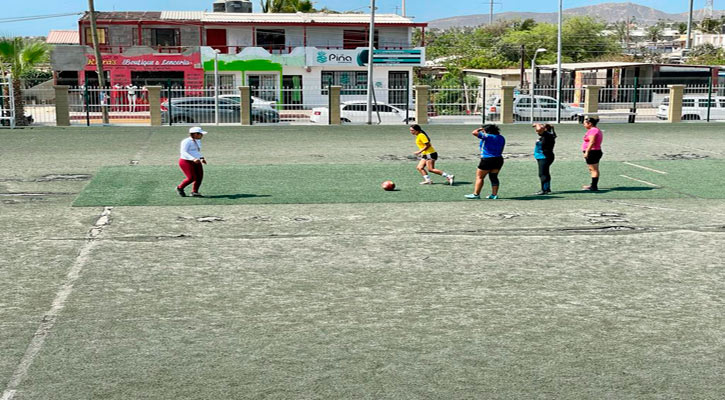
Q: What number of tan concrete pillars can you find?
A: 8